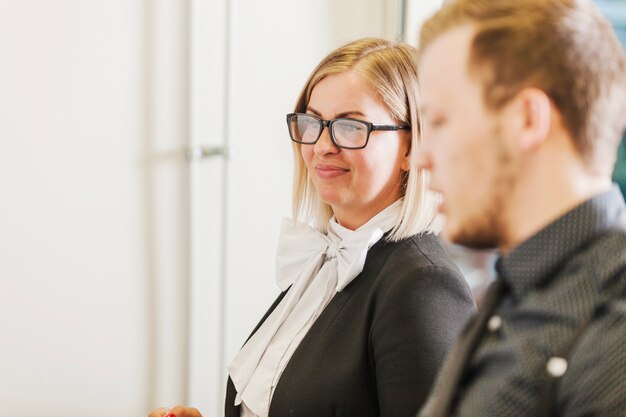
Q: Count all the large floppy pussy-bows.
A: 1